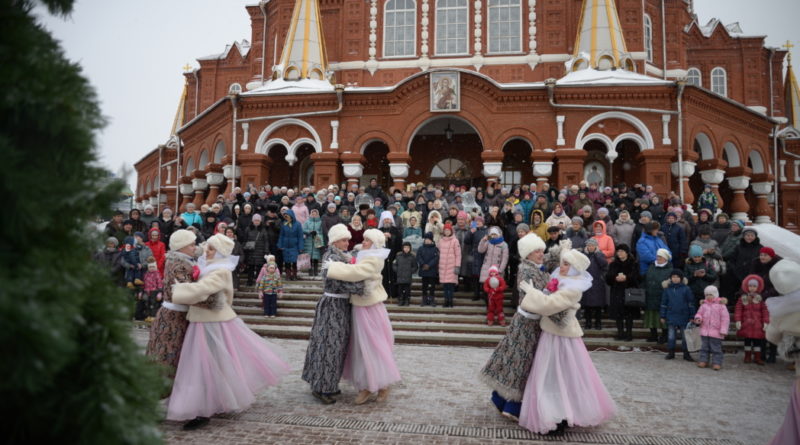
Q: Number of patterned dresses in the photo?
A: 3